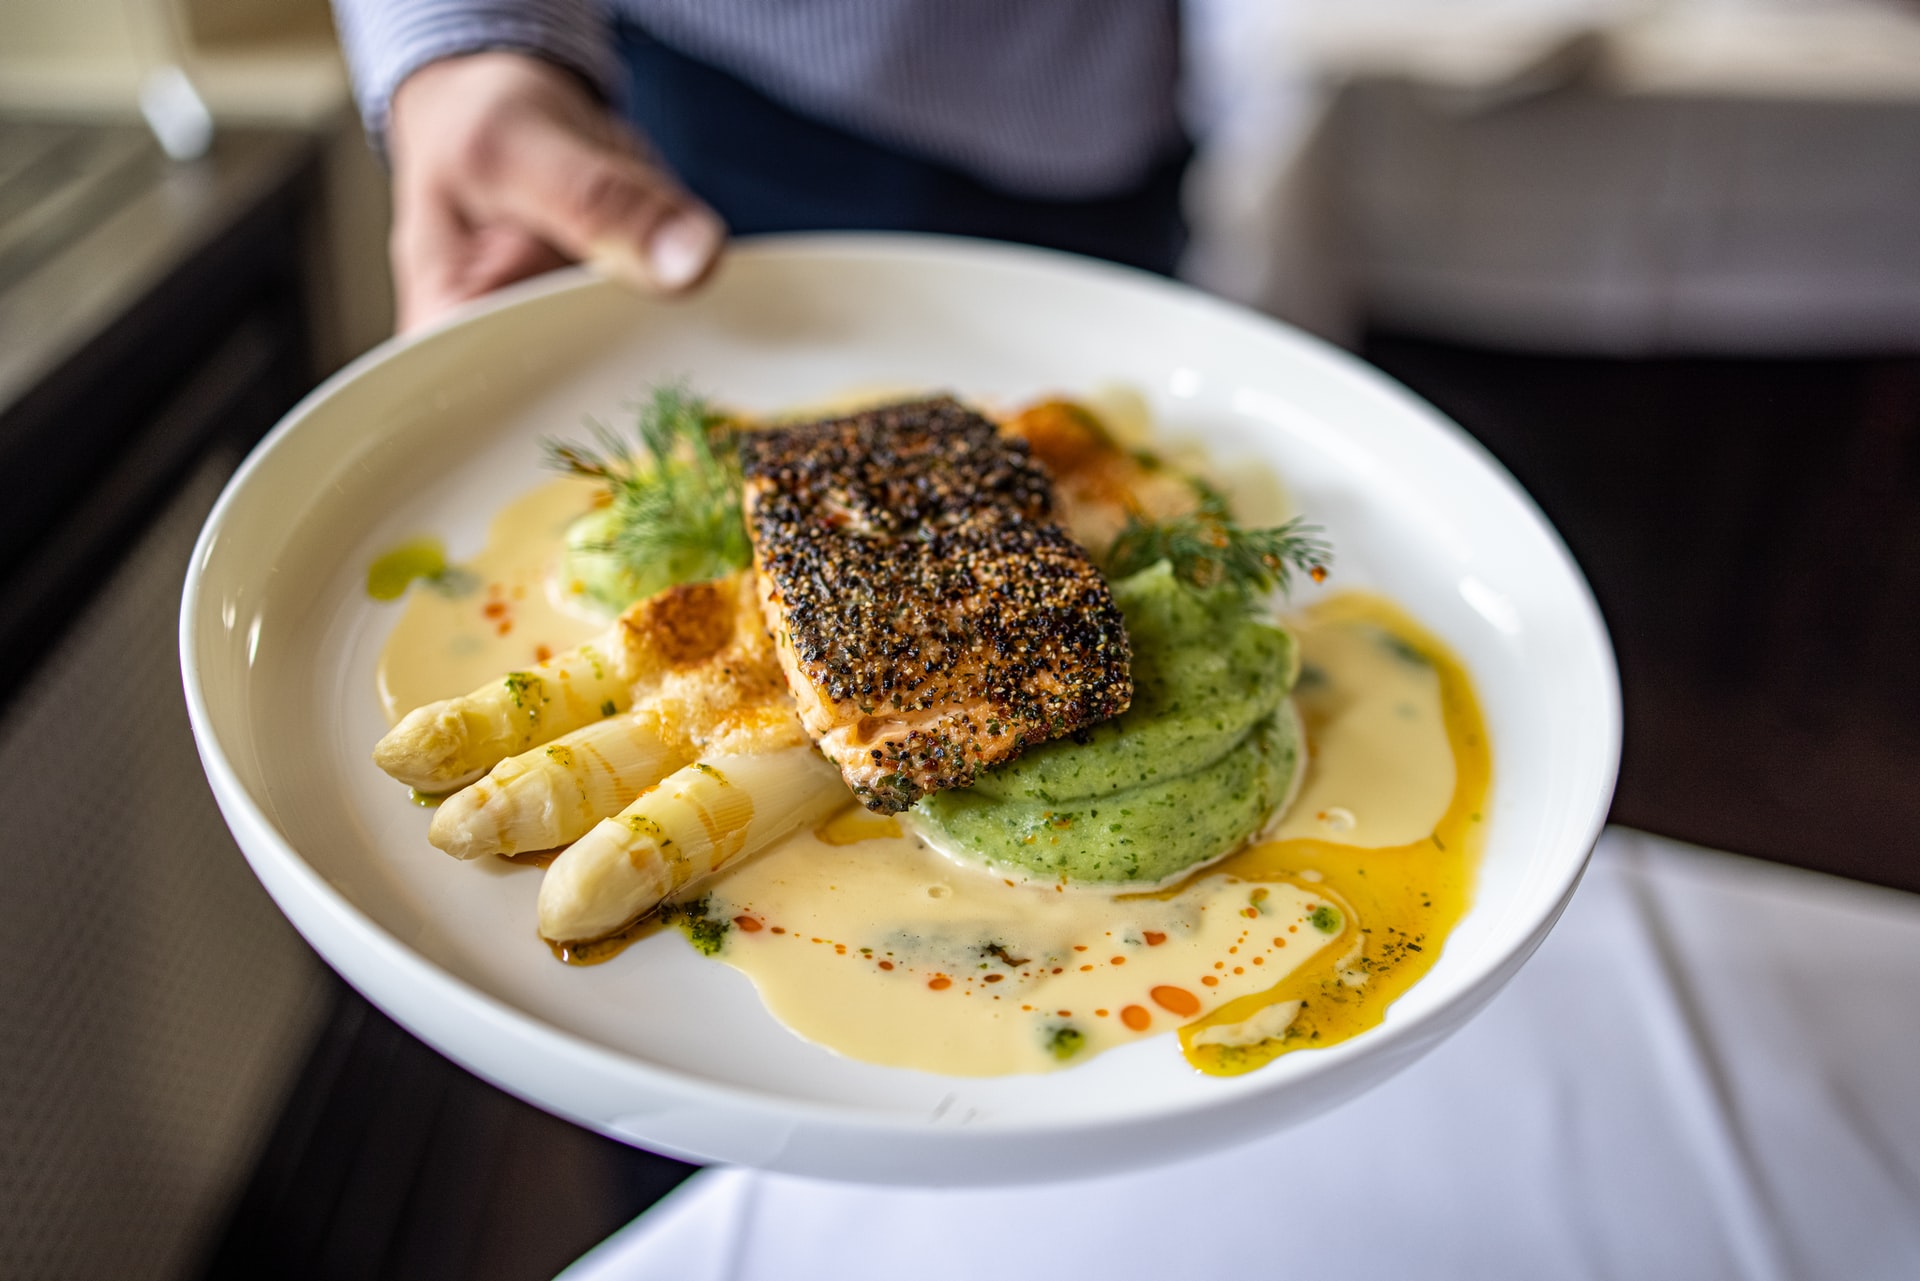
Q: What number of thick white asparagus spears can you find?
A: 3